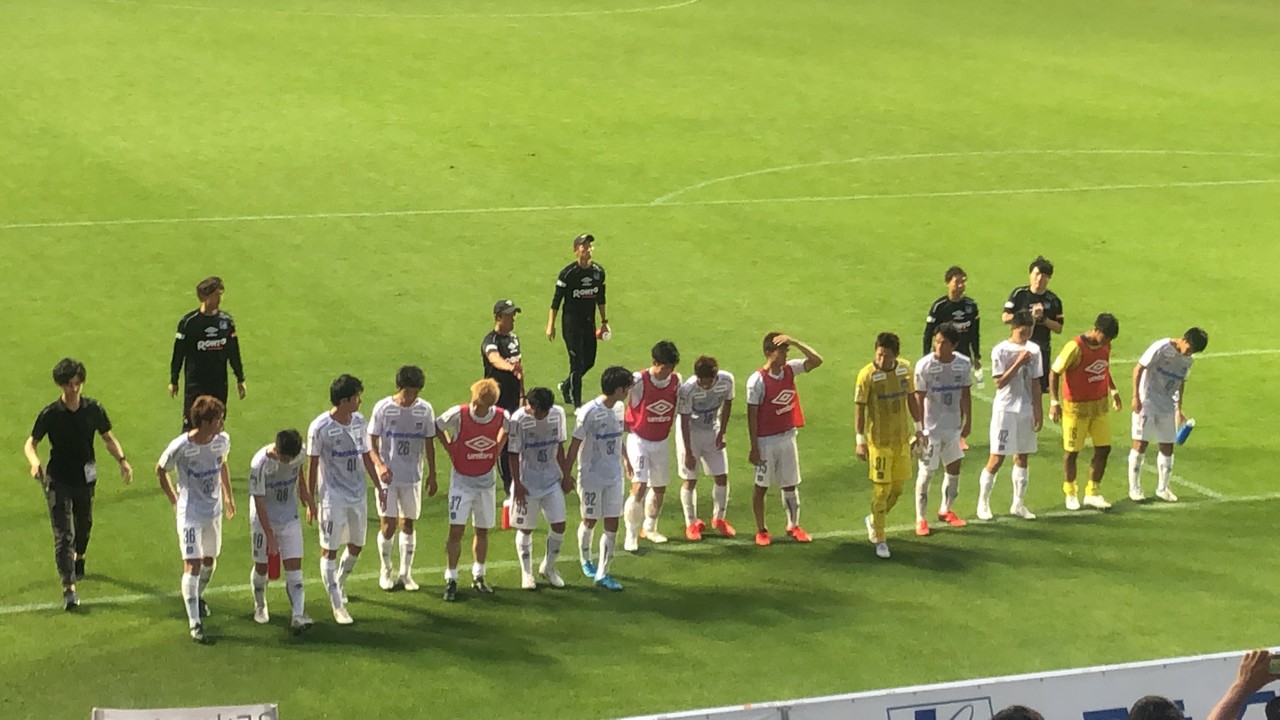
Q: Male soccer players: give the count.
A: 15